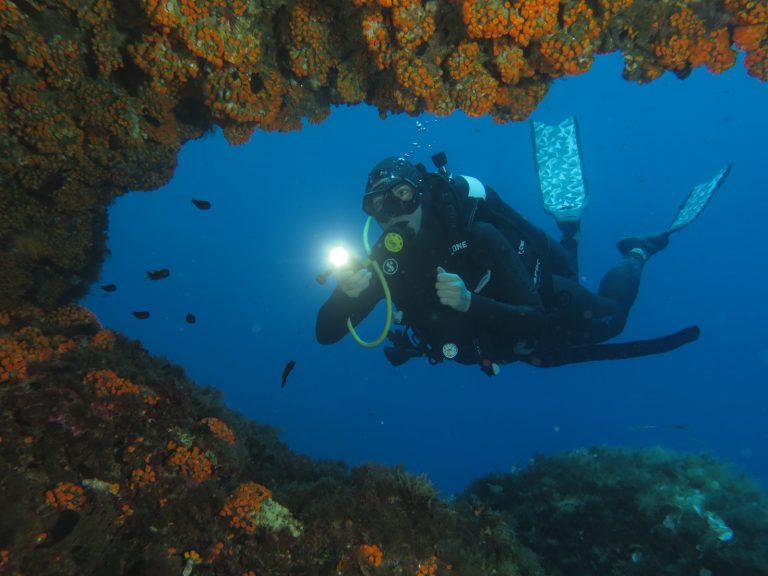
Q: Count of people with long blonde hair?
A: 0